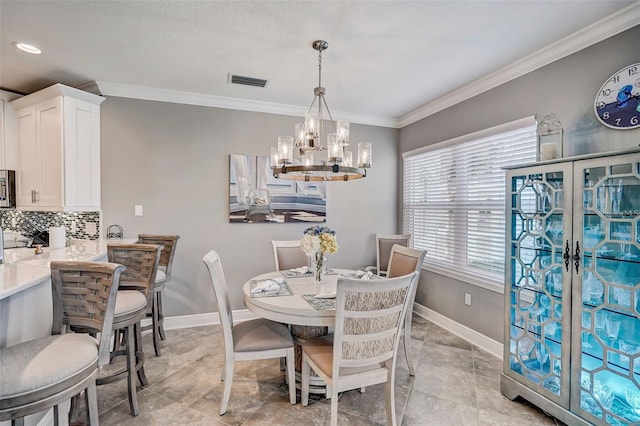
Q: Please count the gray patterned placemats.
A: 4